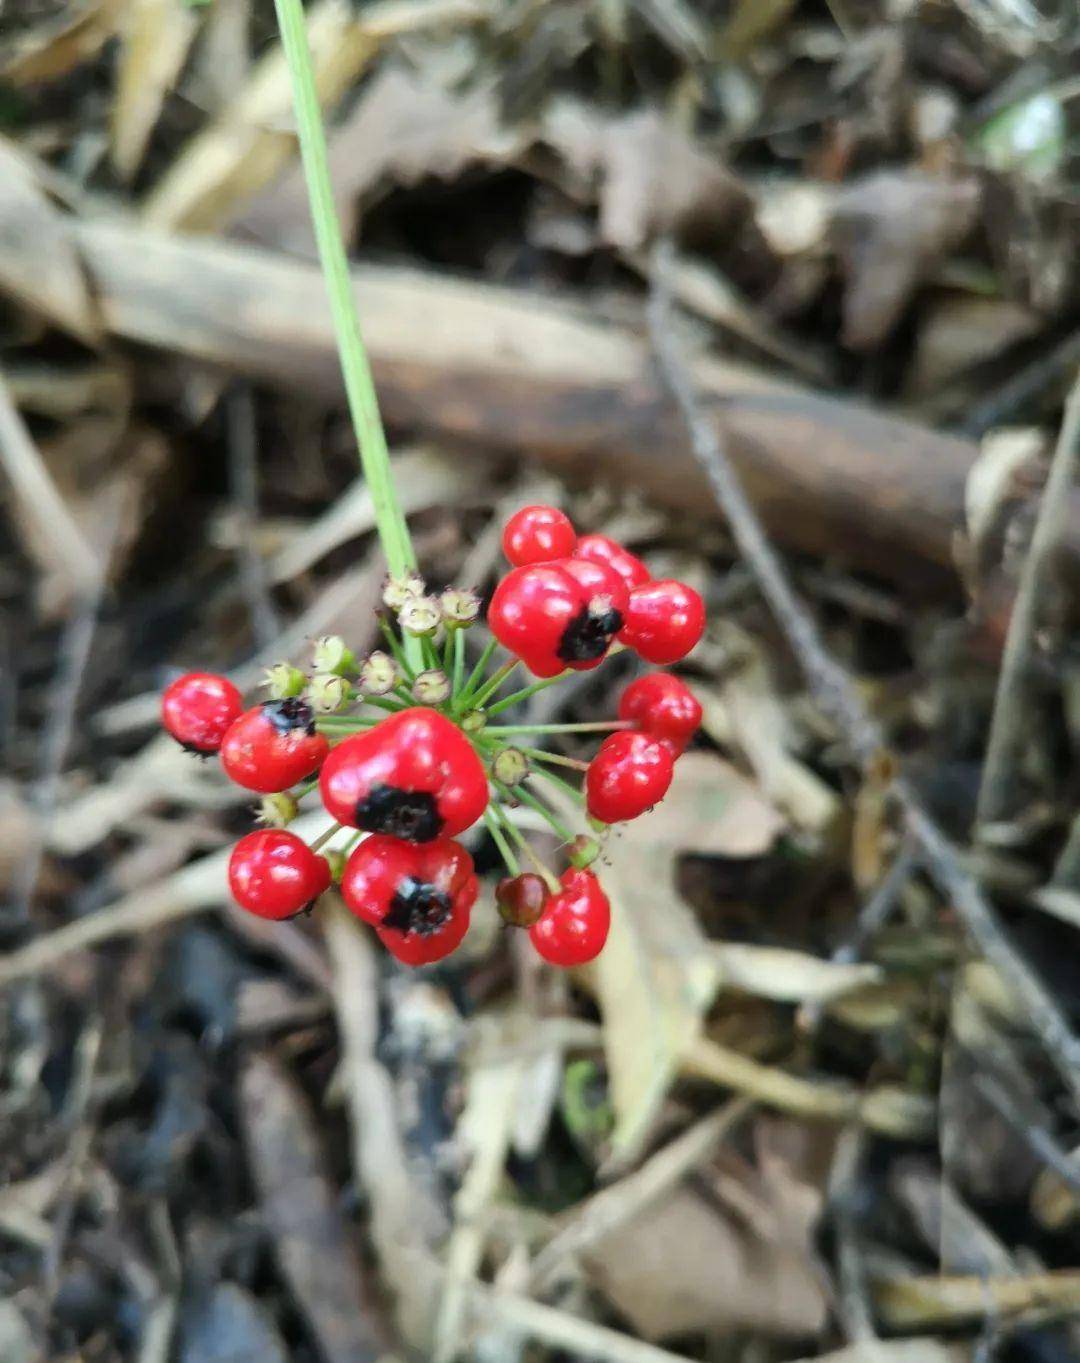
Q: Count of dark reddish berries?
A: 1